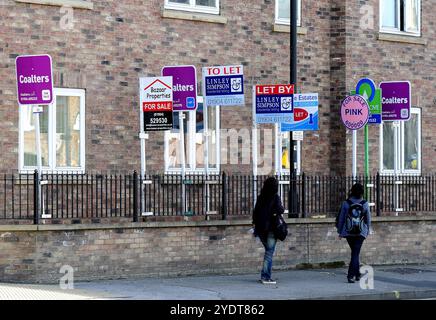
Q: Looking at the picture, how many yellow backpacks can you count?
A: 0